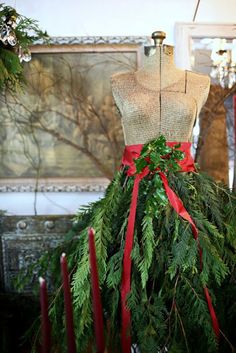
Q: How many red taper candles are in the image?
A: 3